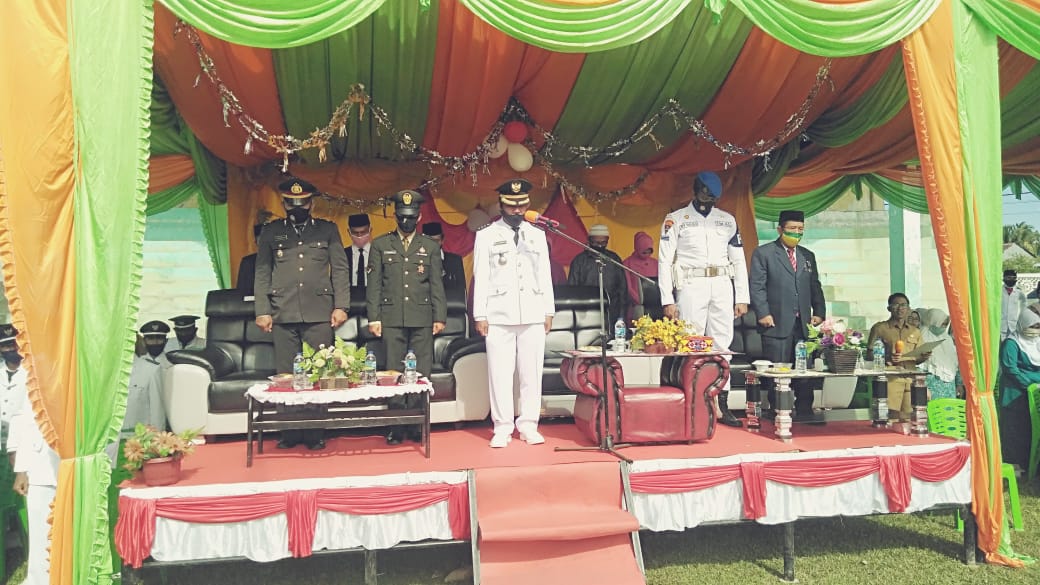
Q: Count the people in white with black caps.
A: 4